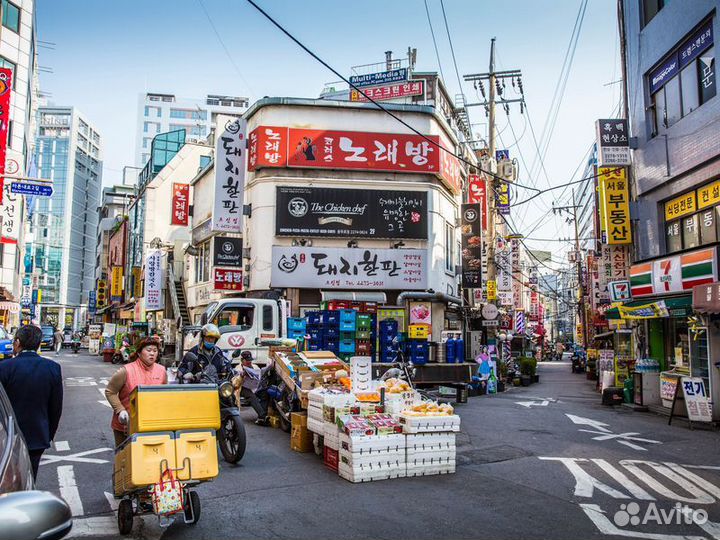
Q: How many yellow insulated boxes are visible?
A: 3